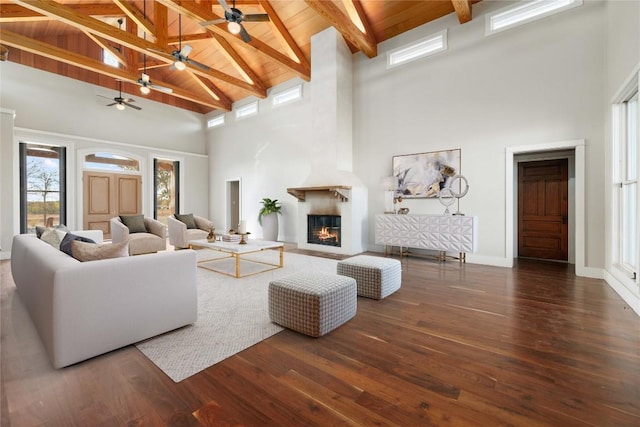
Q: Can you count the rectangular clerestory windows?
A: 5